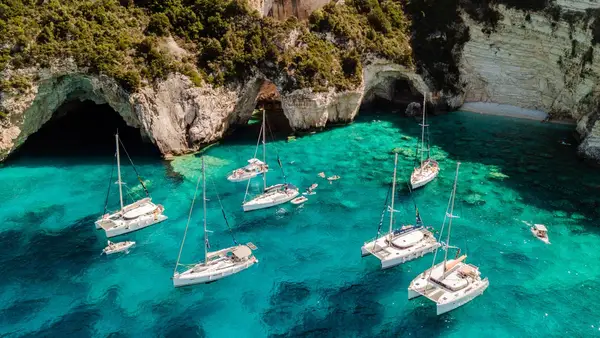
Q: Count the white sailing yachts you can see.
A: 6